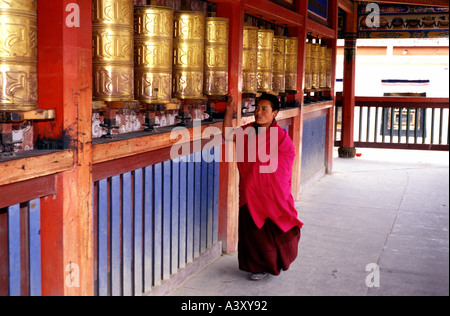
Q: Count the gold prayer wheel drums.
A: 13